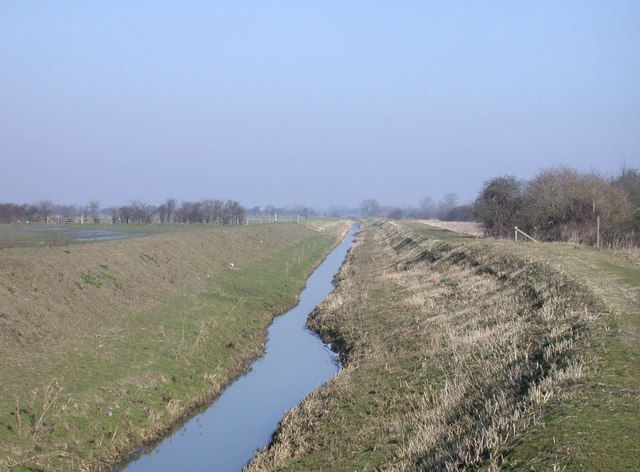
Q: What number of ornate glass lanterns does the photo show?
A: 0